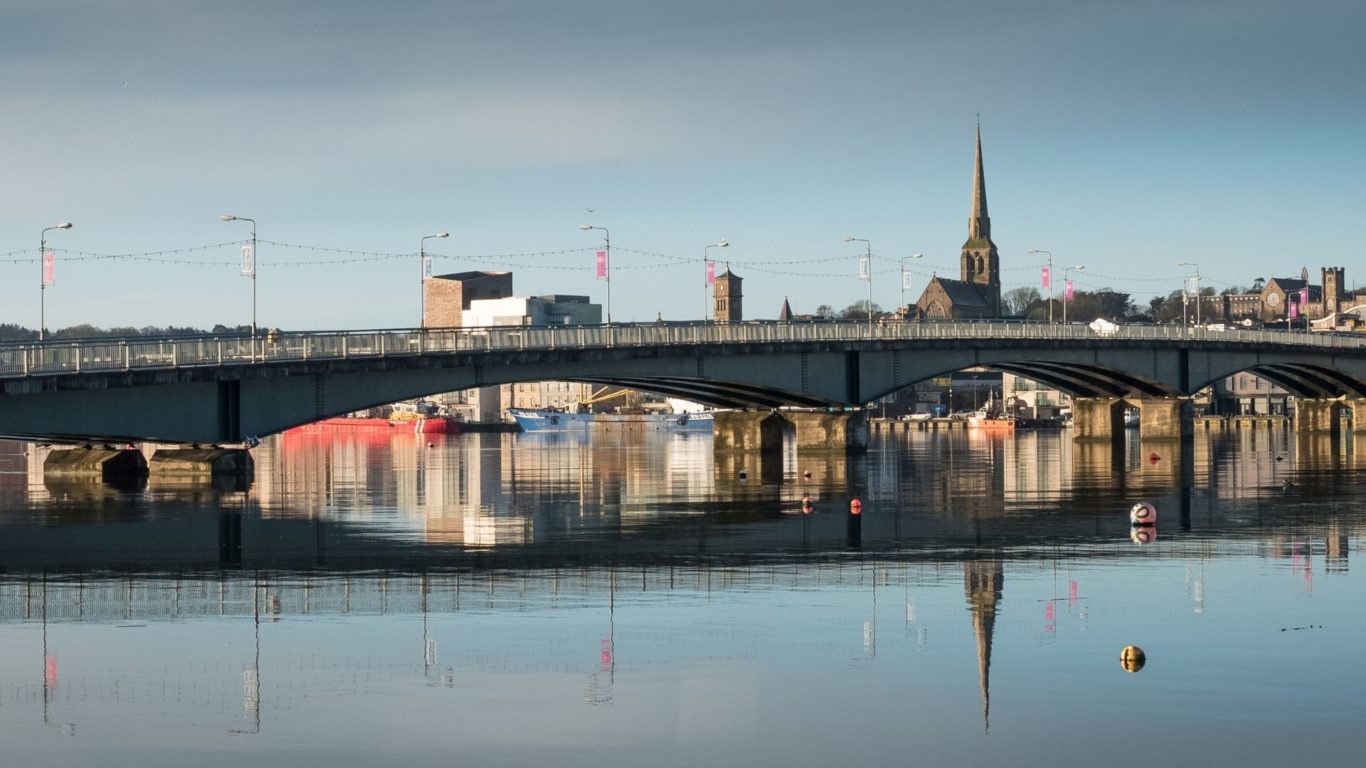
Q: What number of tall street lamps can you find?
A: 13